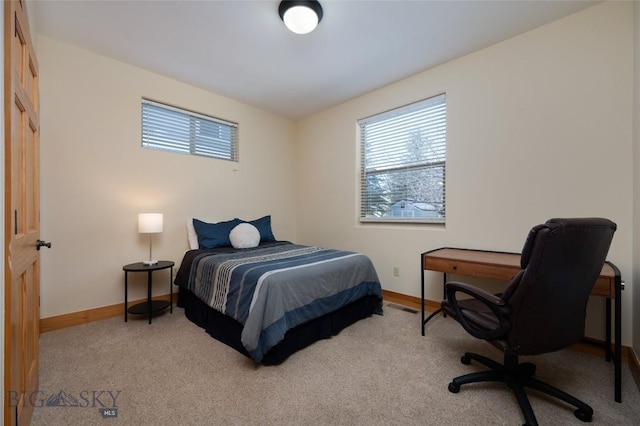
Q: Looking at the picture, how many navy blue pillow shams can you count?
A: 2